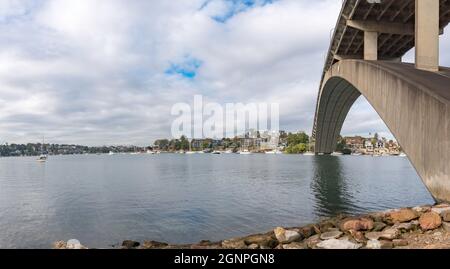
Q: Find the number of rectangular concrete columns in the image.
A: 2